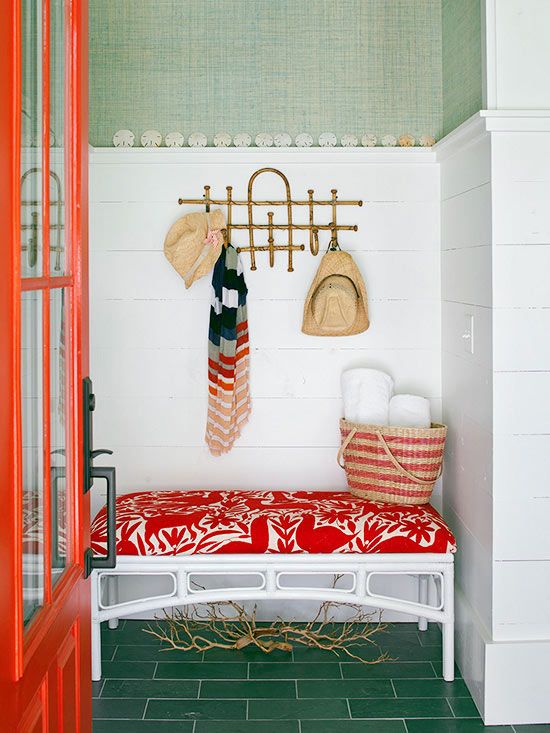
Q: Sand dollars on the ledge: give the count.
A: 15